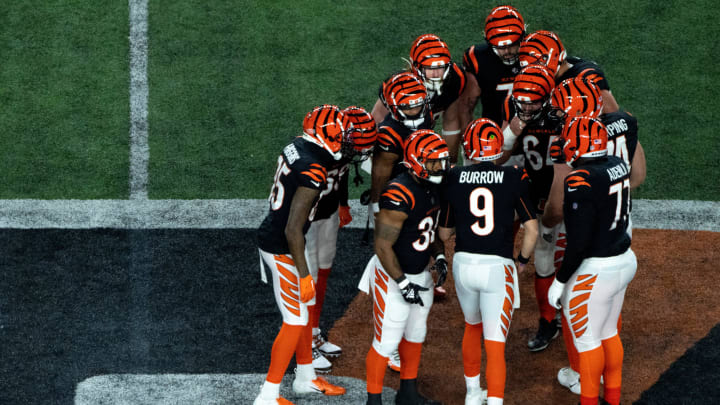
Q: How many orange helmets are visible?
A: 11